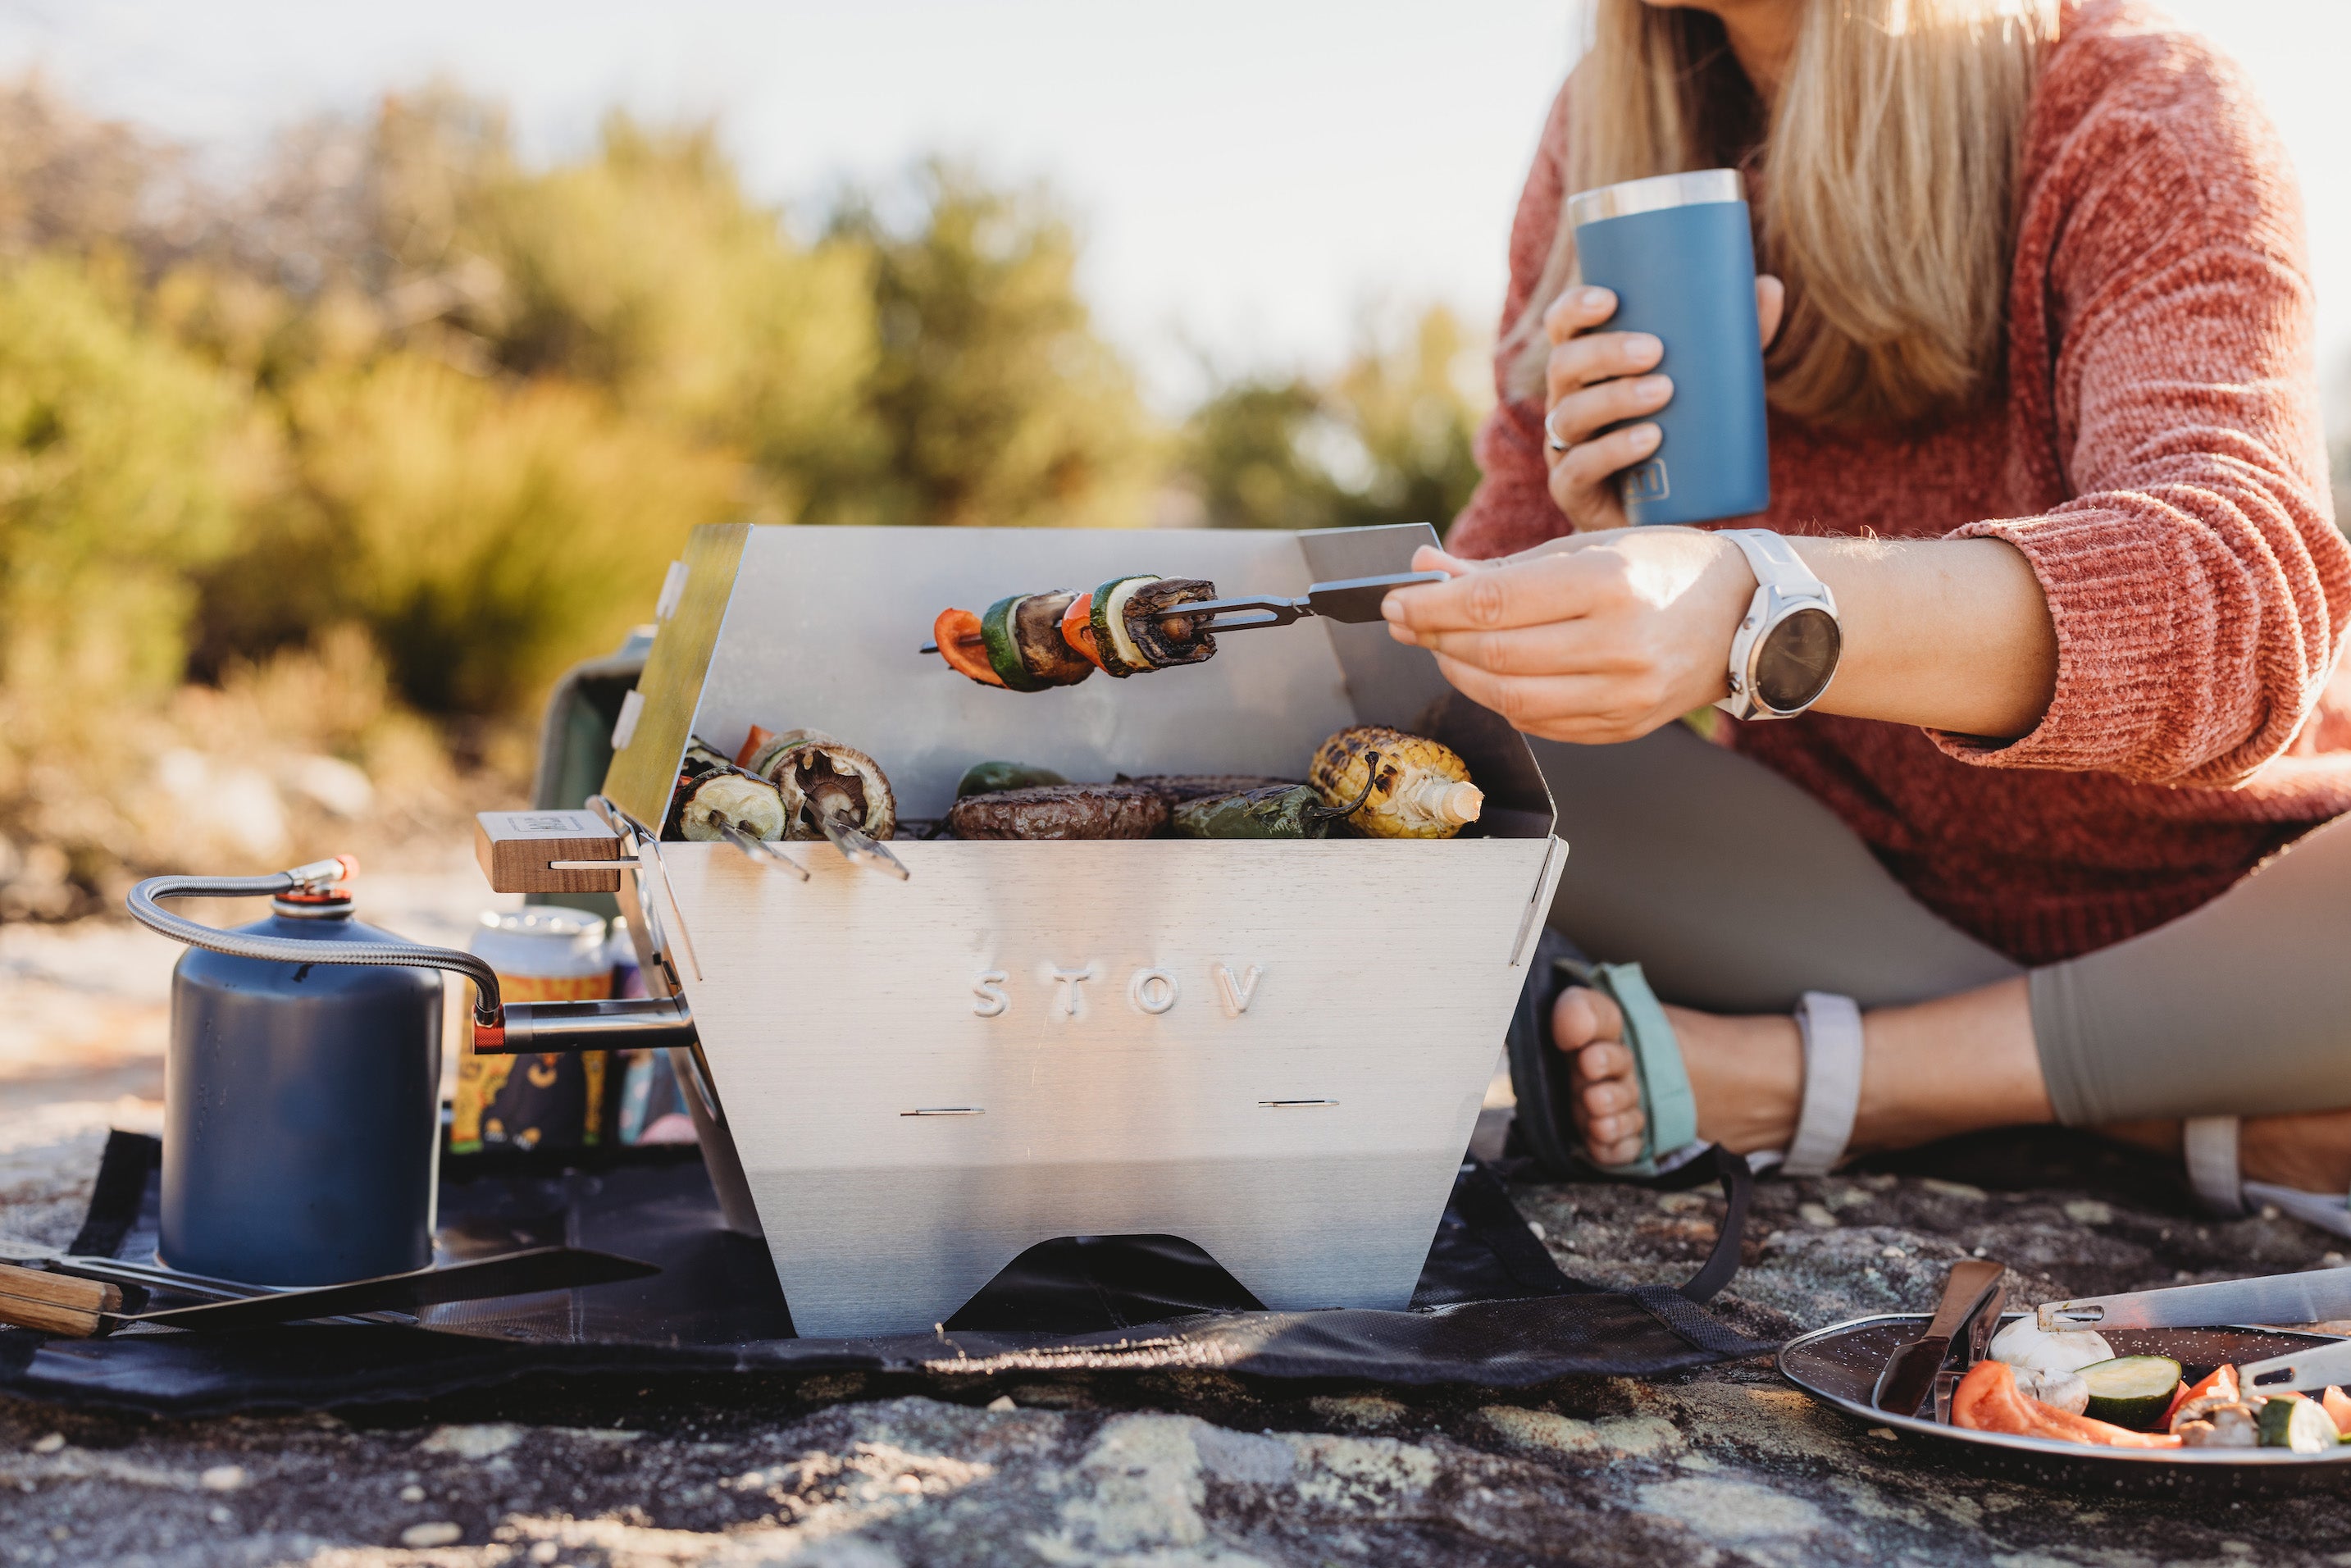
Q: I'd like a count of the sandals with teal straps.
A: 1